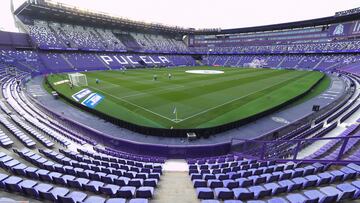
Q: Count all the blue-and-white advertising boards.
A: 2